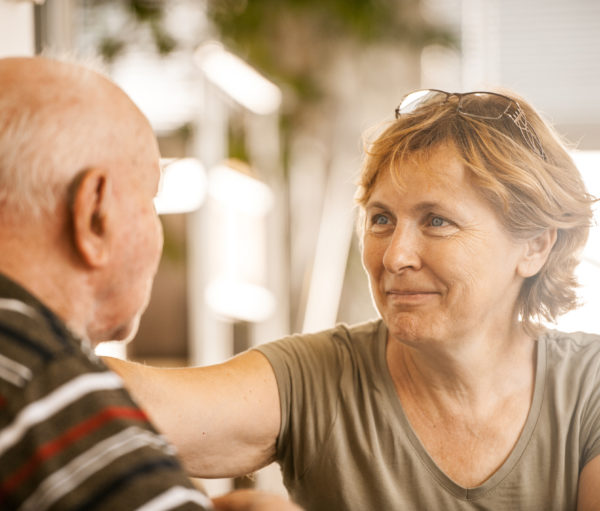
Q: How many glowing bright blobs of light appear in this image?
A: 4